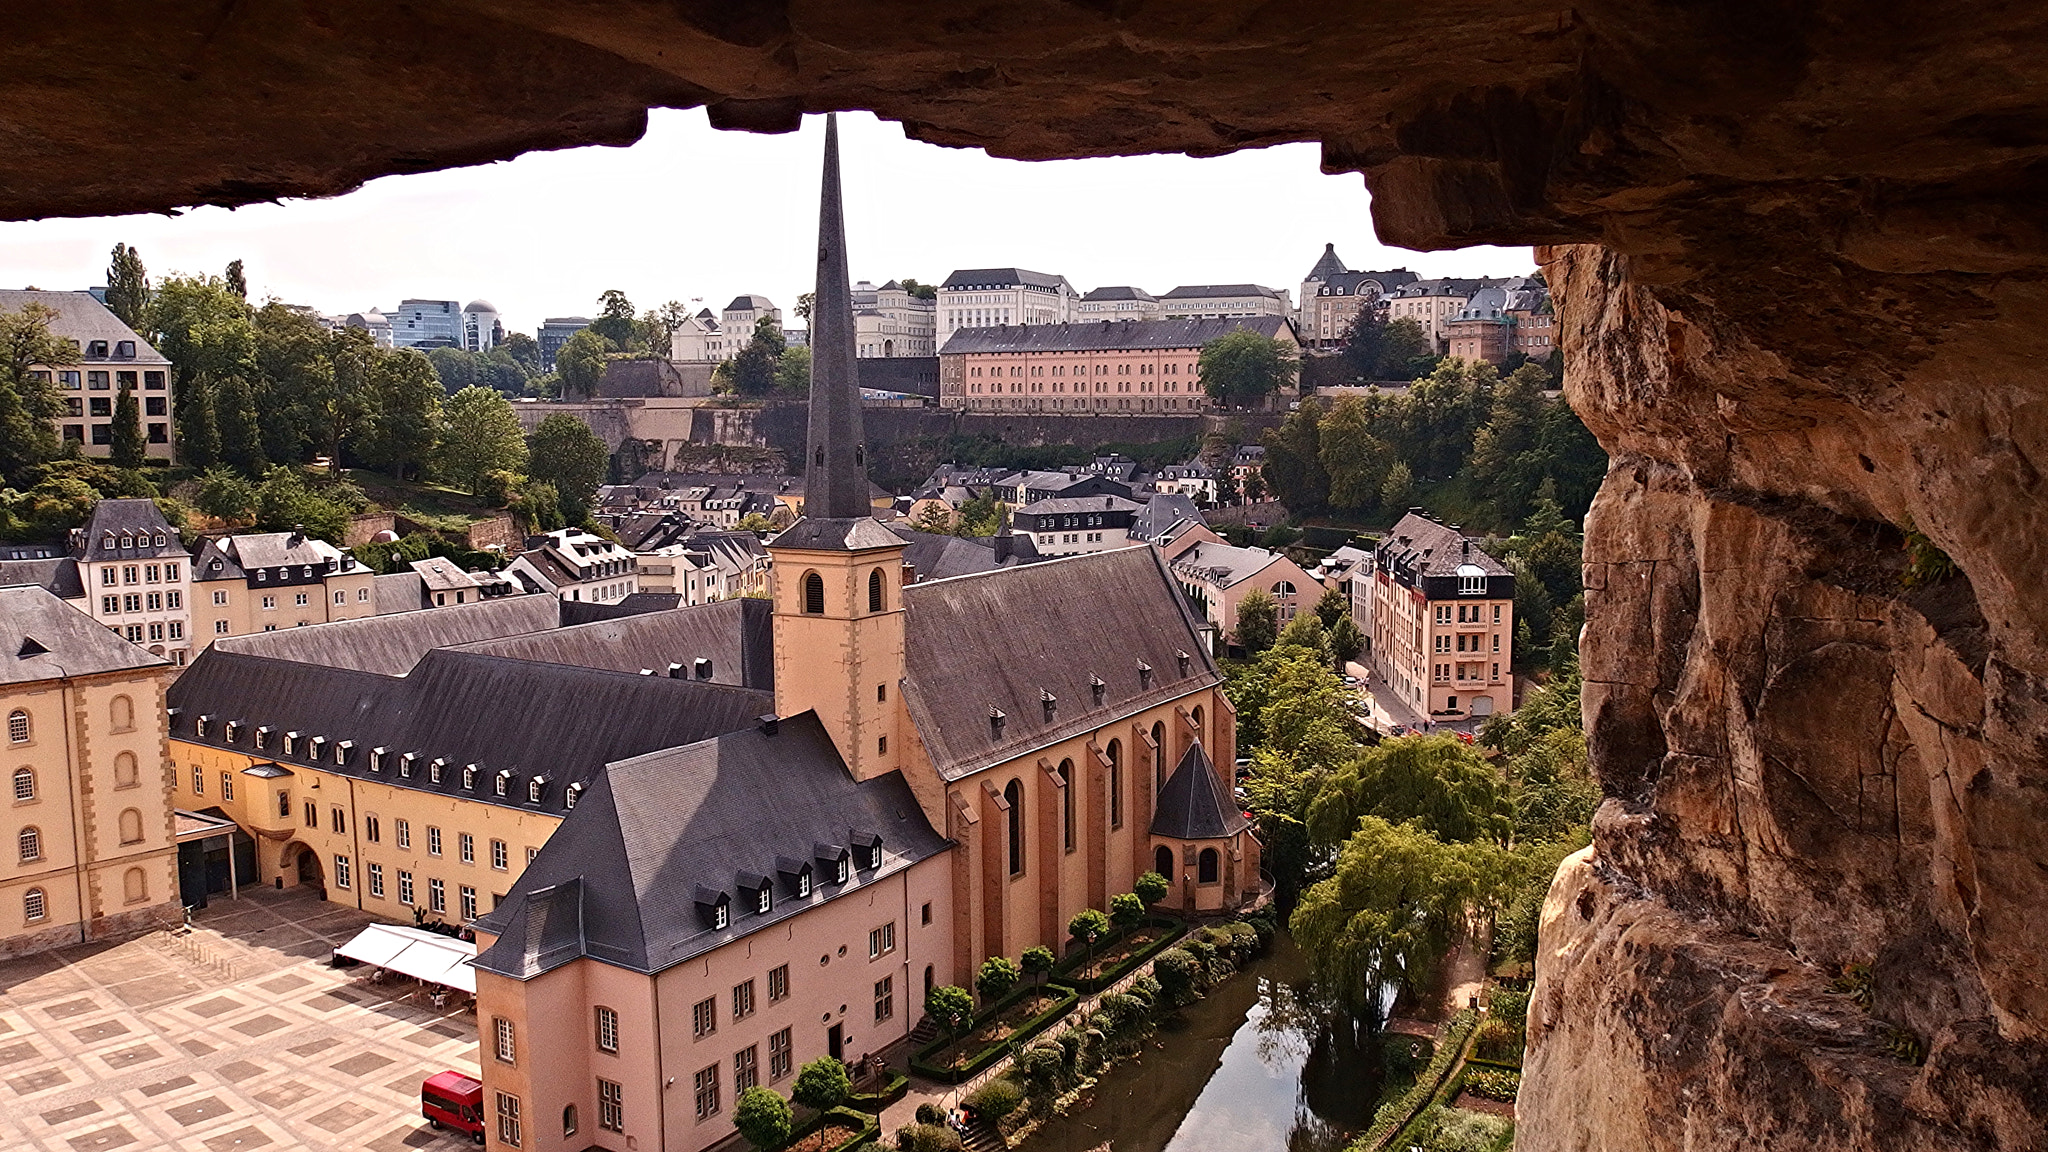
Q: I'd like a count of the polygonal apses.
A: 1